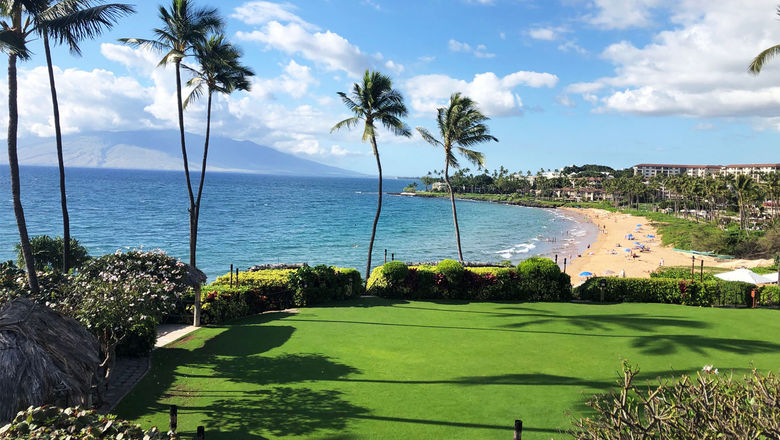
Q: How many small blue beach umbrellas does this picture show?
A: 8